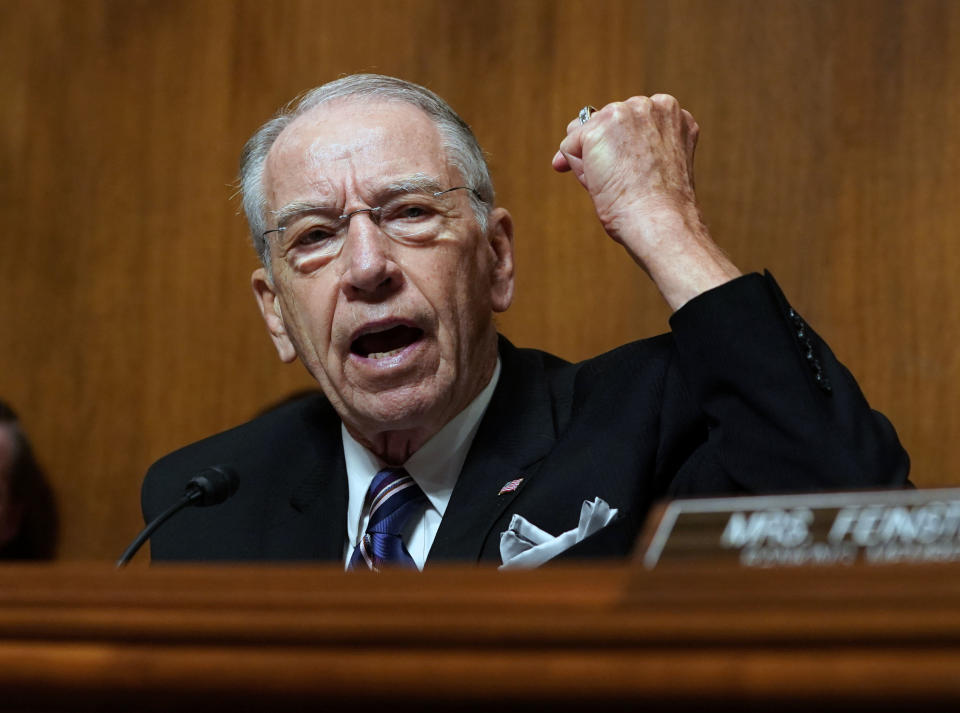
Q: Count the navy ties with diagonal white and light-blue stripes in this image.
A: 1